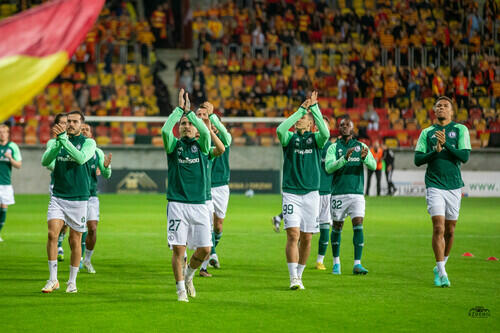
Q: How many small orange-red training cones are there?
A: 2